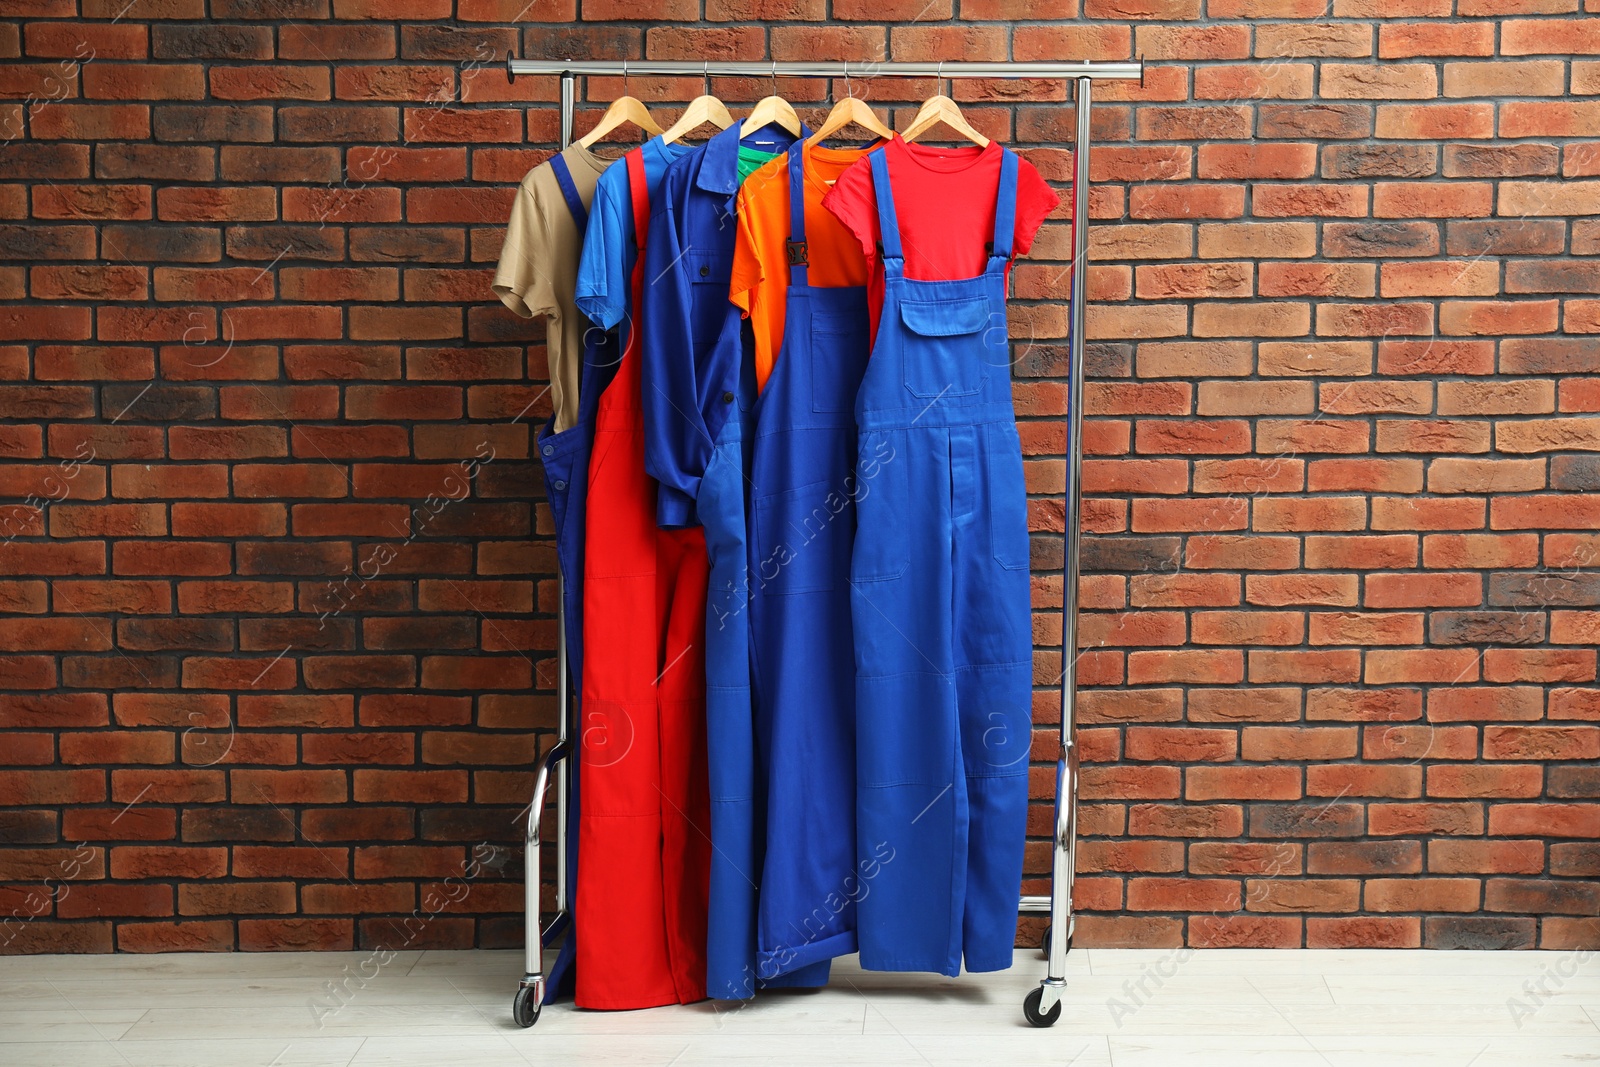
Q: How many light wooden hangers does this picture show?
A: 5